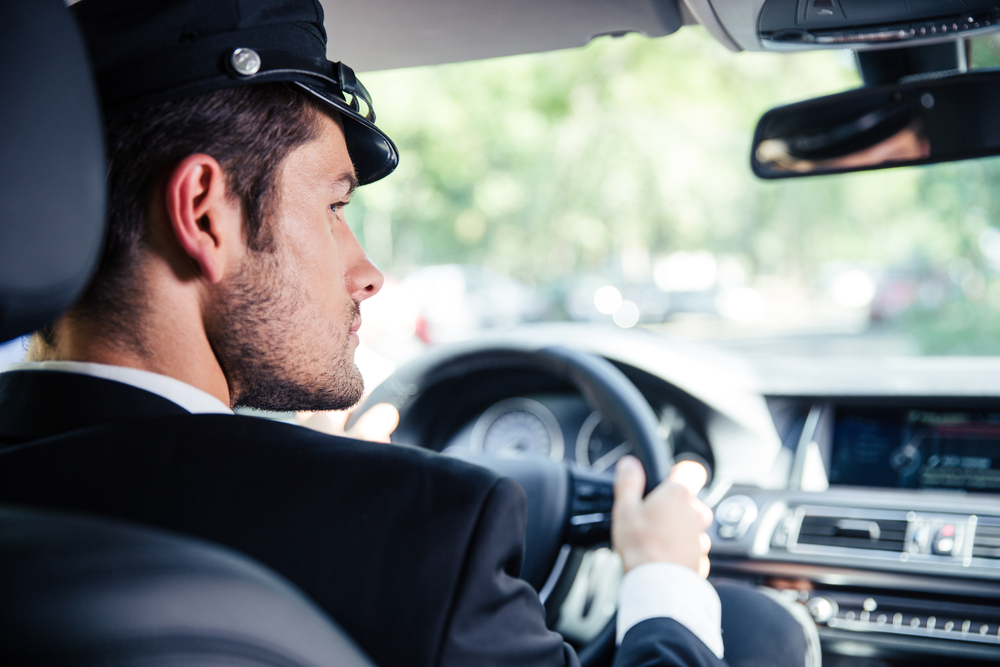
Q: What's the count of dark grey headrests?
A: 1